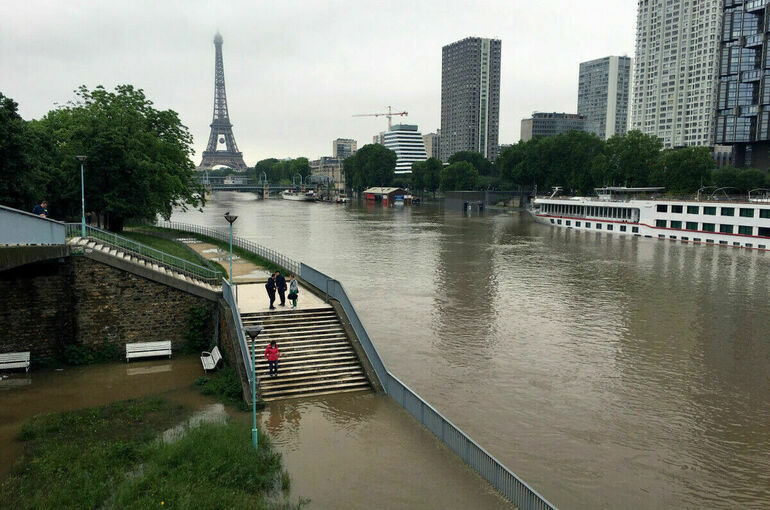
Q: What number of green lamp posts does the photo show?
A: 3